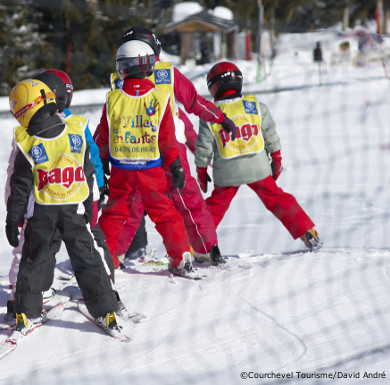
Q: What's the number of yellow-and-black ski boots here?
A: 2